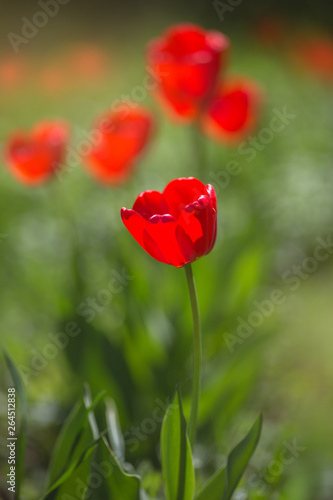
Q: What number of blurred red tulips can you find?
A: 4